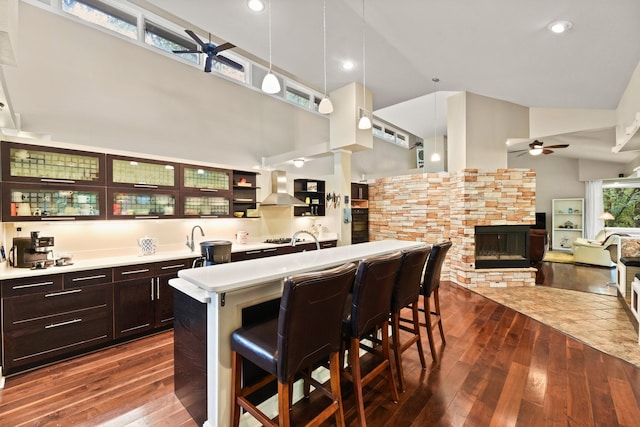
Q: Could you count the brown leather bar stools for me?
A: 4